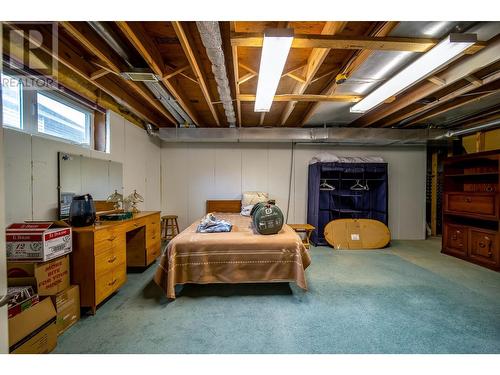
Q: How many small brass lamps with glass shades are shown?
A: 2